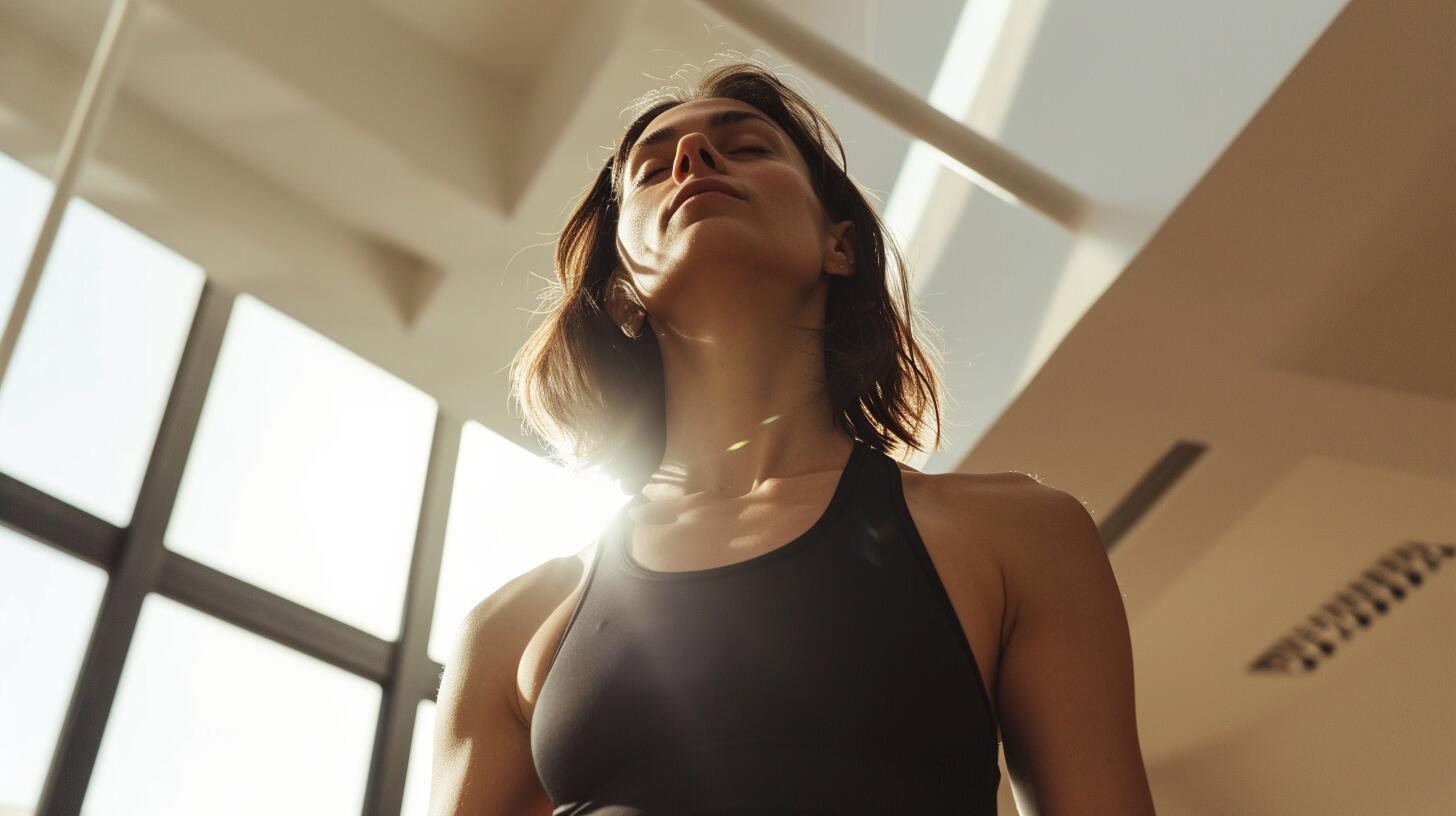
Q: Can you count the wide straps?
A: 2